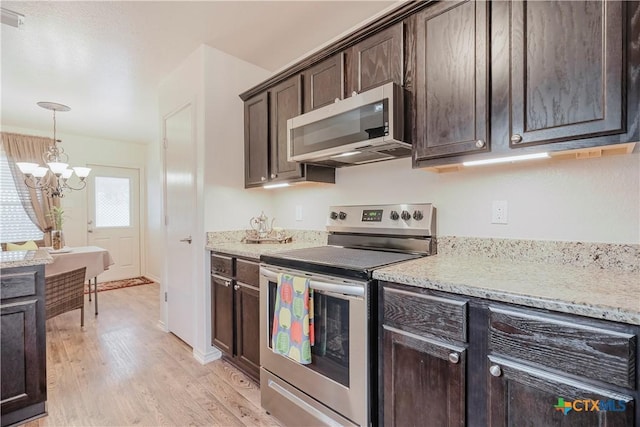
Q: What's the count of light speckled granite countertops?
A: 3